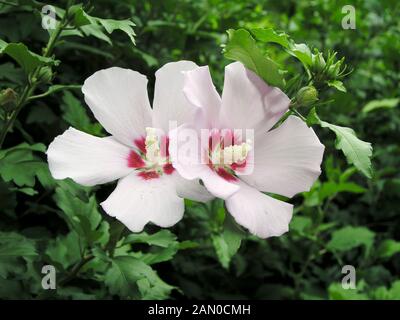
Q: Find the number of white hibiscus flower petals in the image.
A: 10